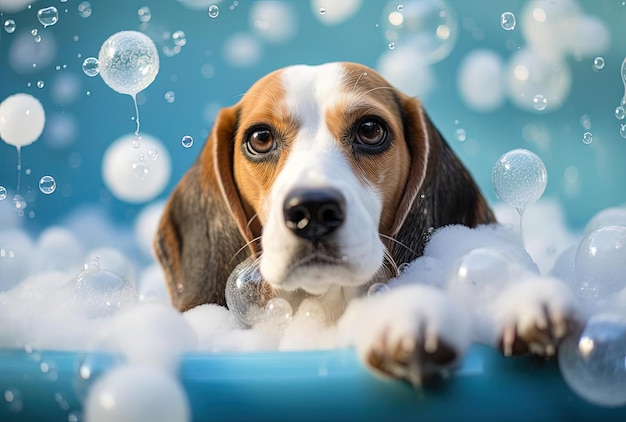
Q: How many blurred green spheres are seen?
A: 0